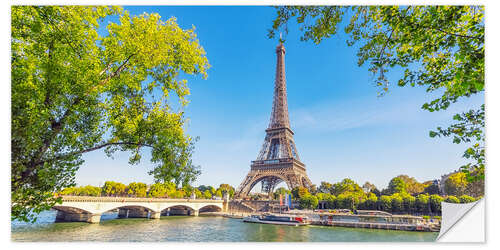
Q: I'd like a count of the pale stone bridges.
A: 1